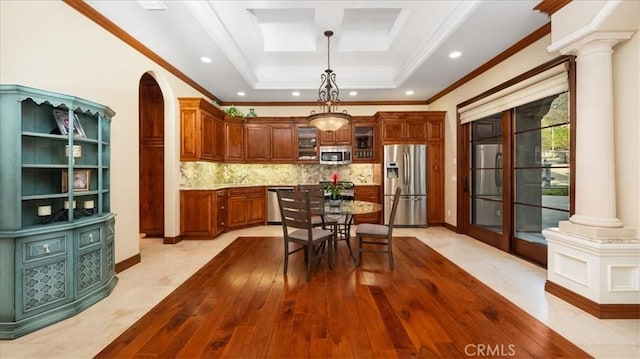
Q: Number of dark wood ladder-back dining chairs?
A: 3